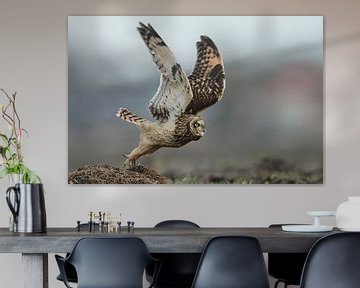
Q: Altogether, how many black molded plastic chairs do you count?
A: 6